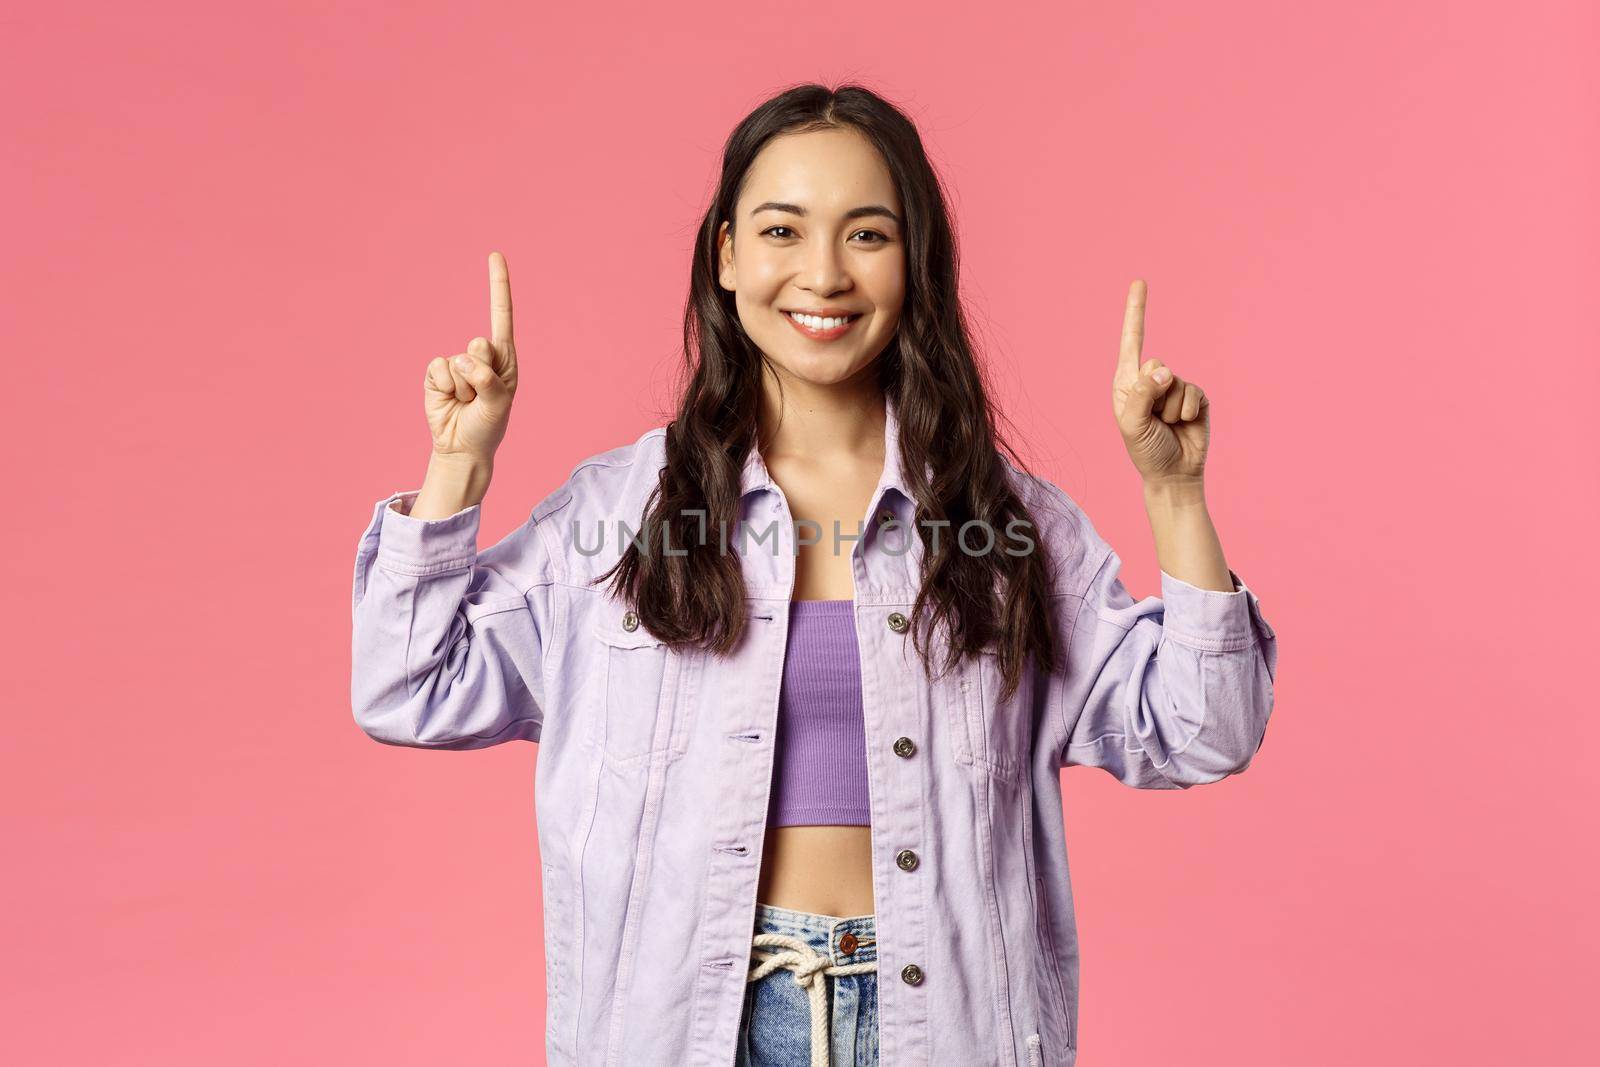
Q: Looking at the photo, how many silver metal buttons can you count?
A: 6